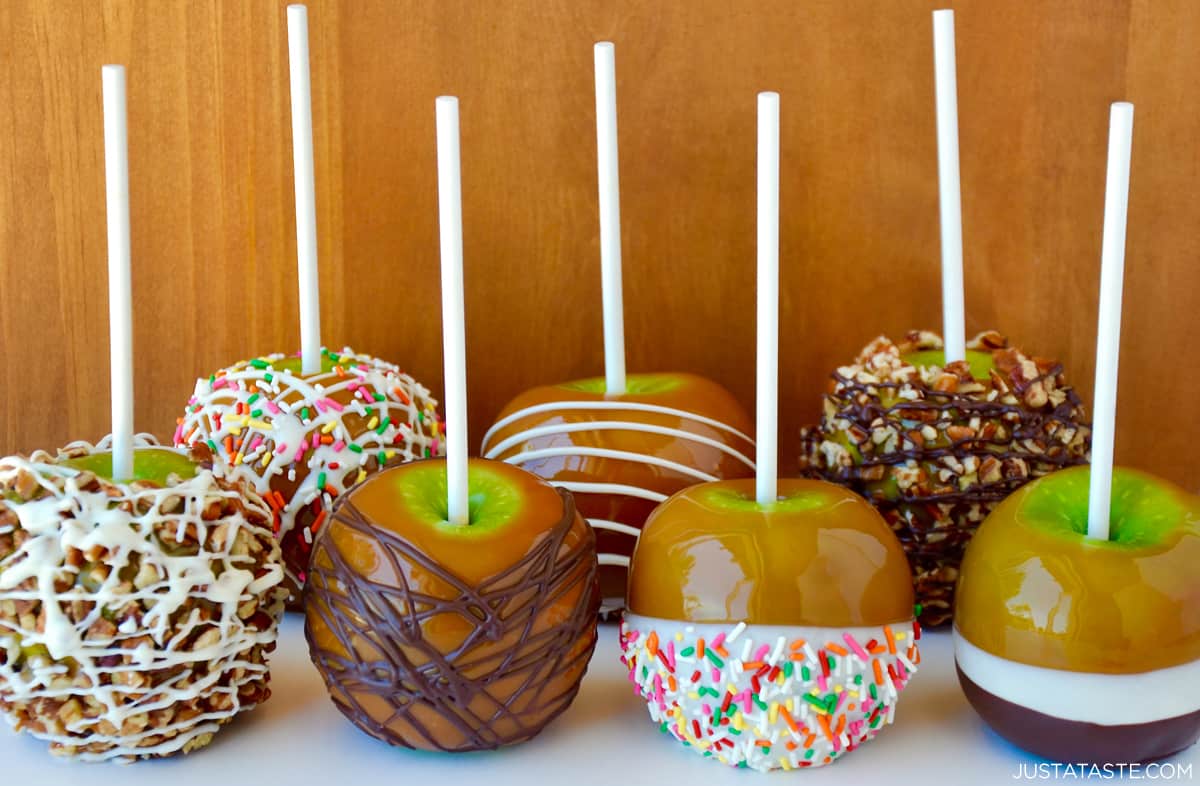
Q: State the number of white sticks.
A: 7